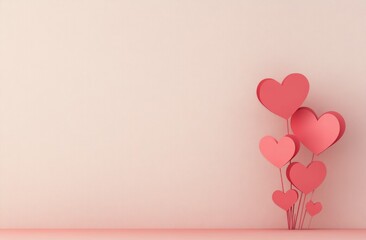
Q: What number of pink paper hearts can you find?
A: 6